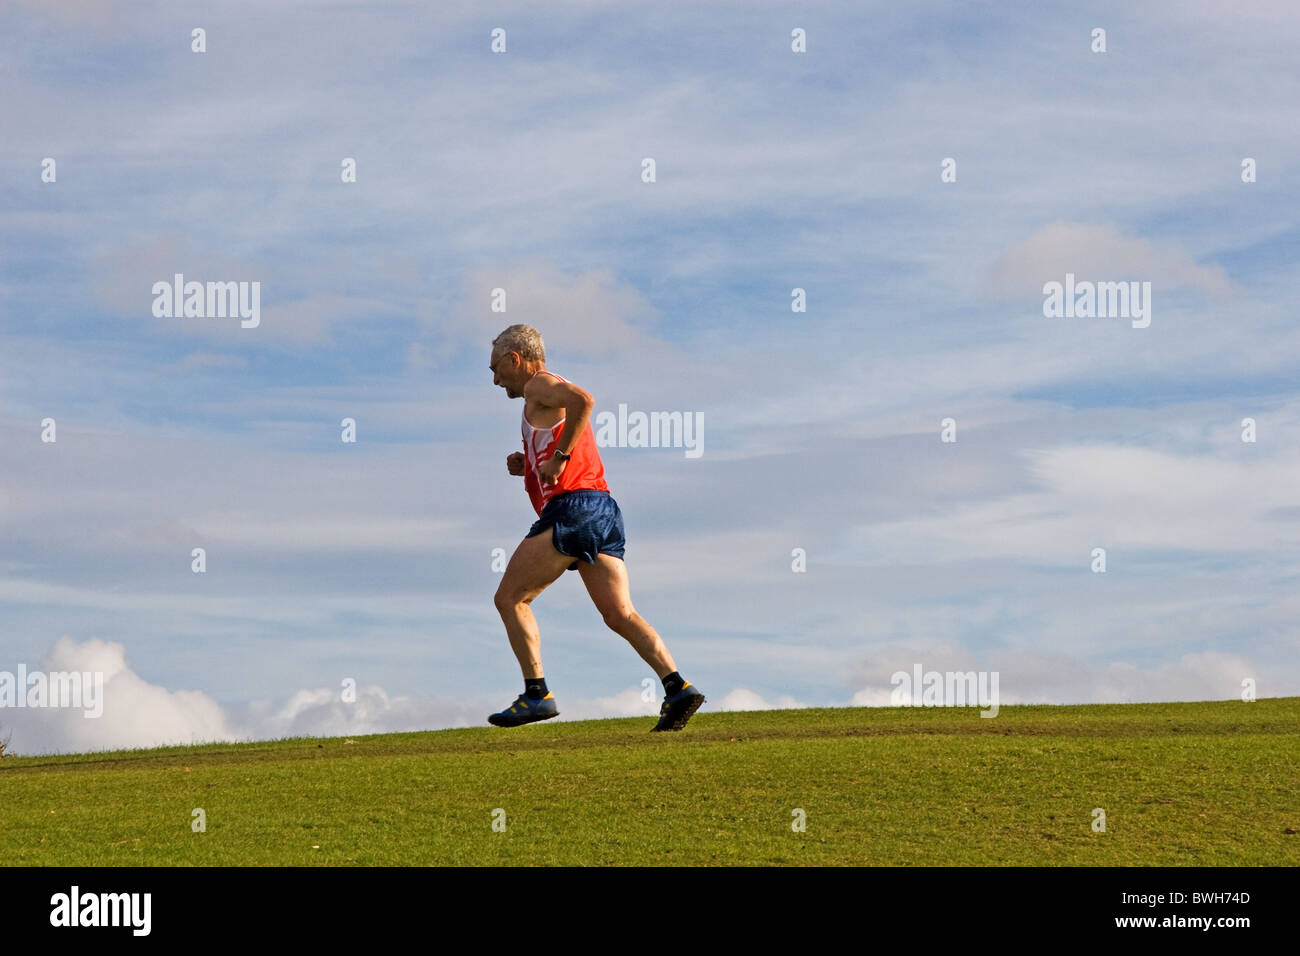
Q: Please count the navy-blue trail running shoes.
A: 2